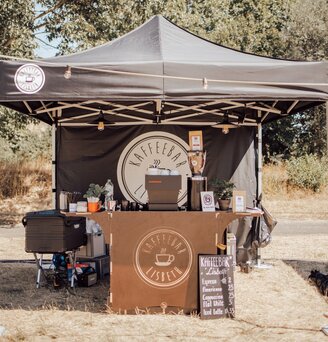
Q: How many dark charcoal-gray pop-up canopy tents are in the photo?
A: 1